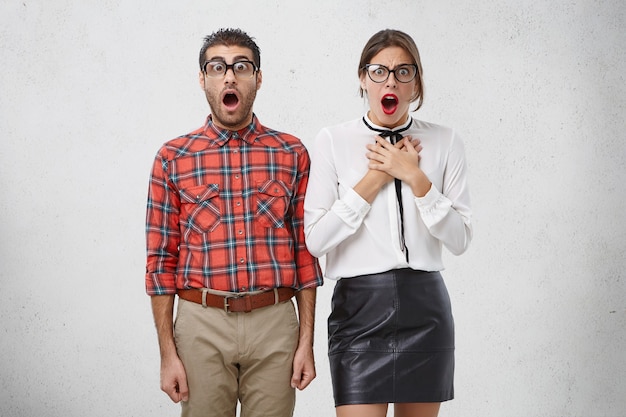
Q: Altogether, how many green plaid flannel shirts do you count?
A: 0